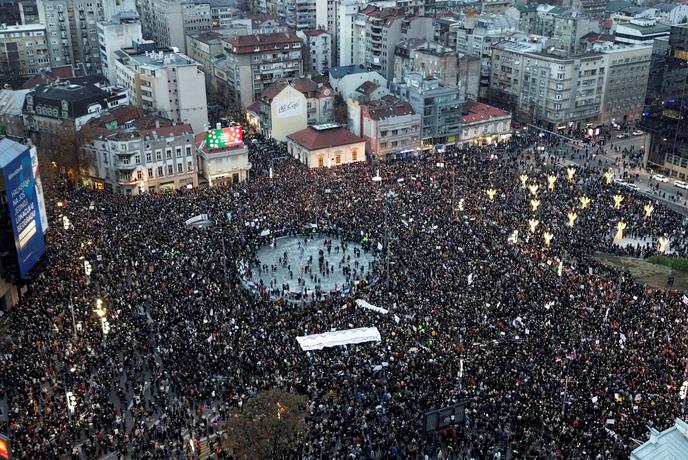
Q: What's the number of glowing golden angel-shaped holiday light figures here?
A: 15